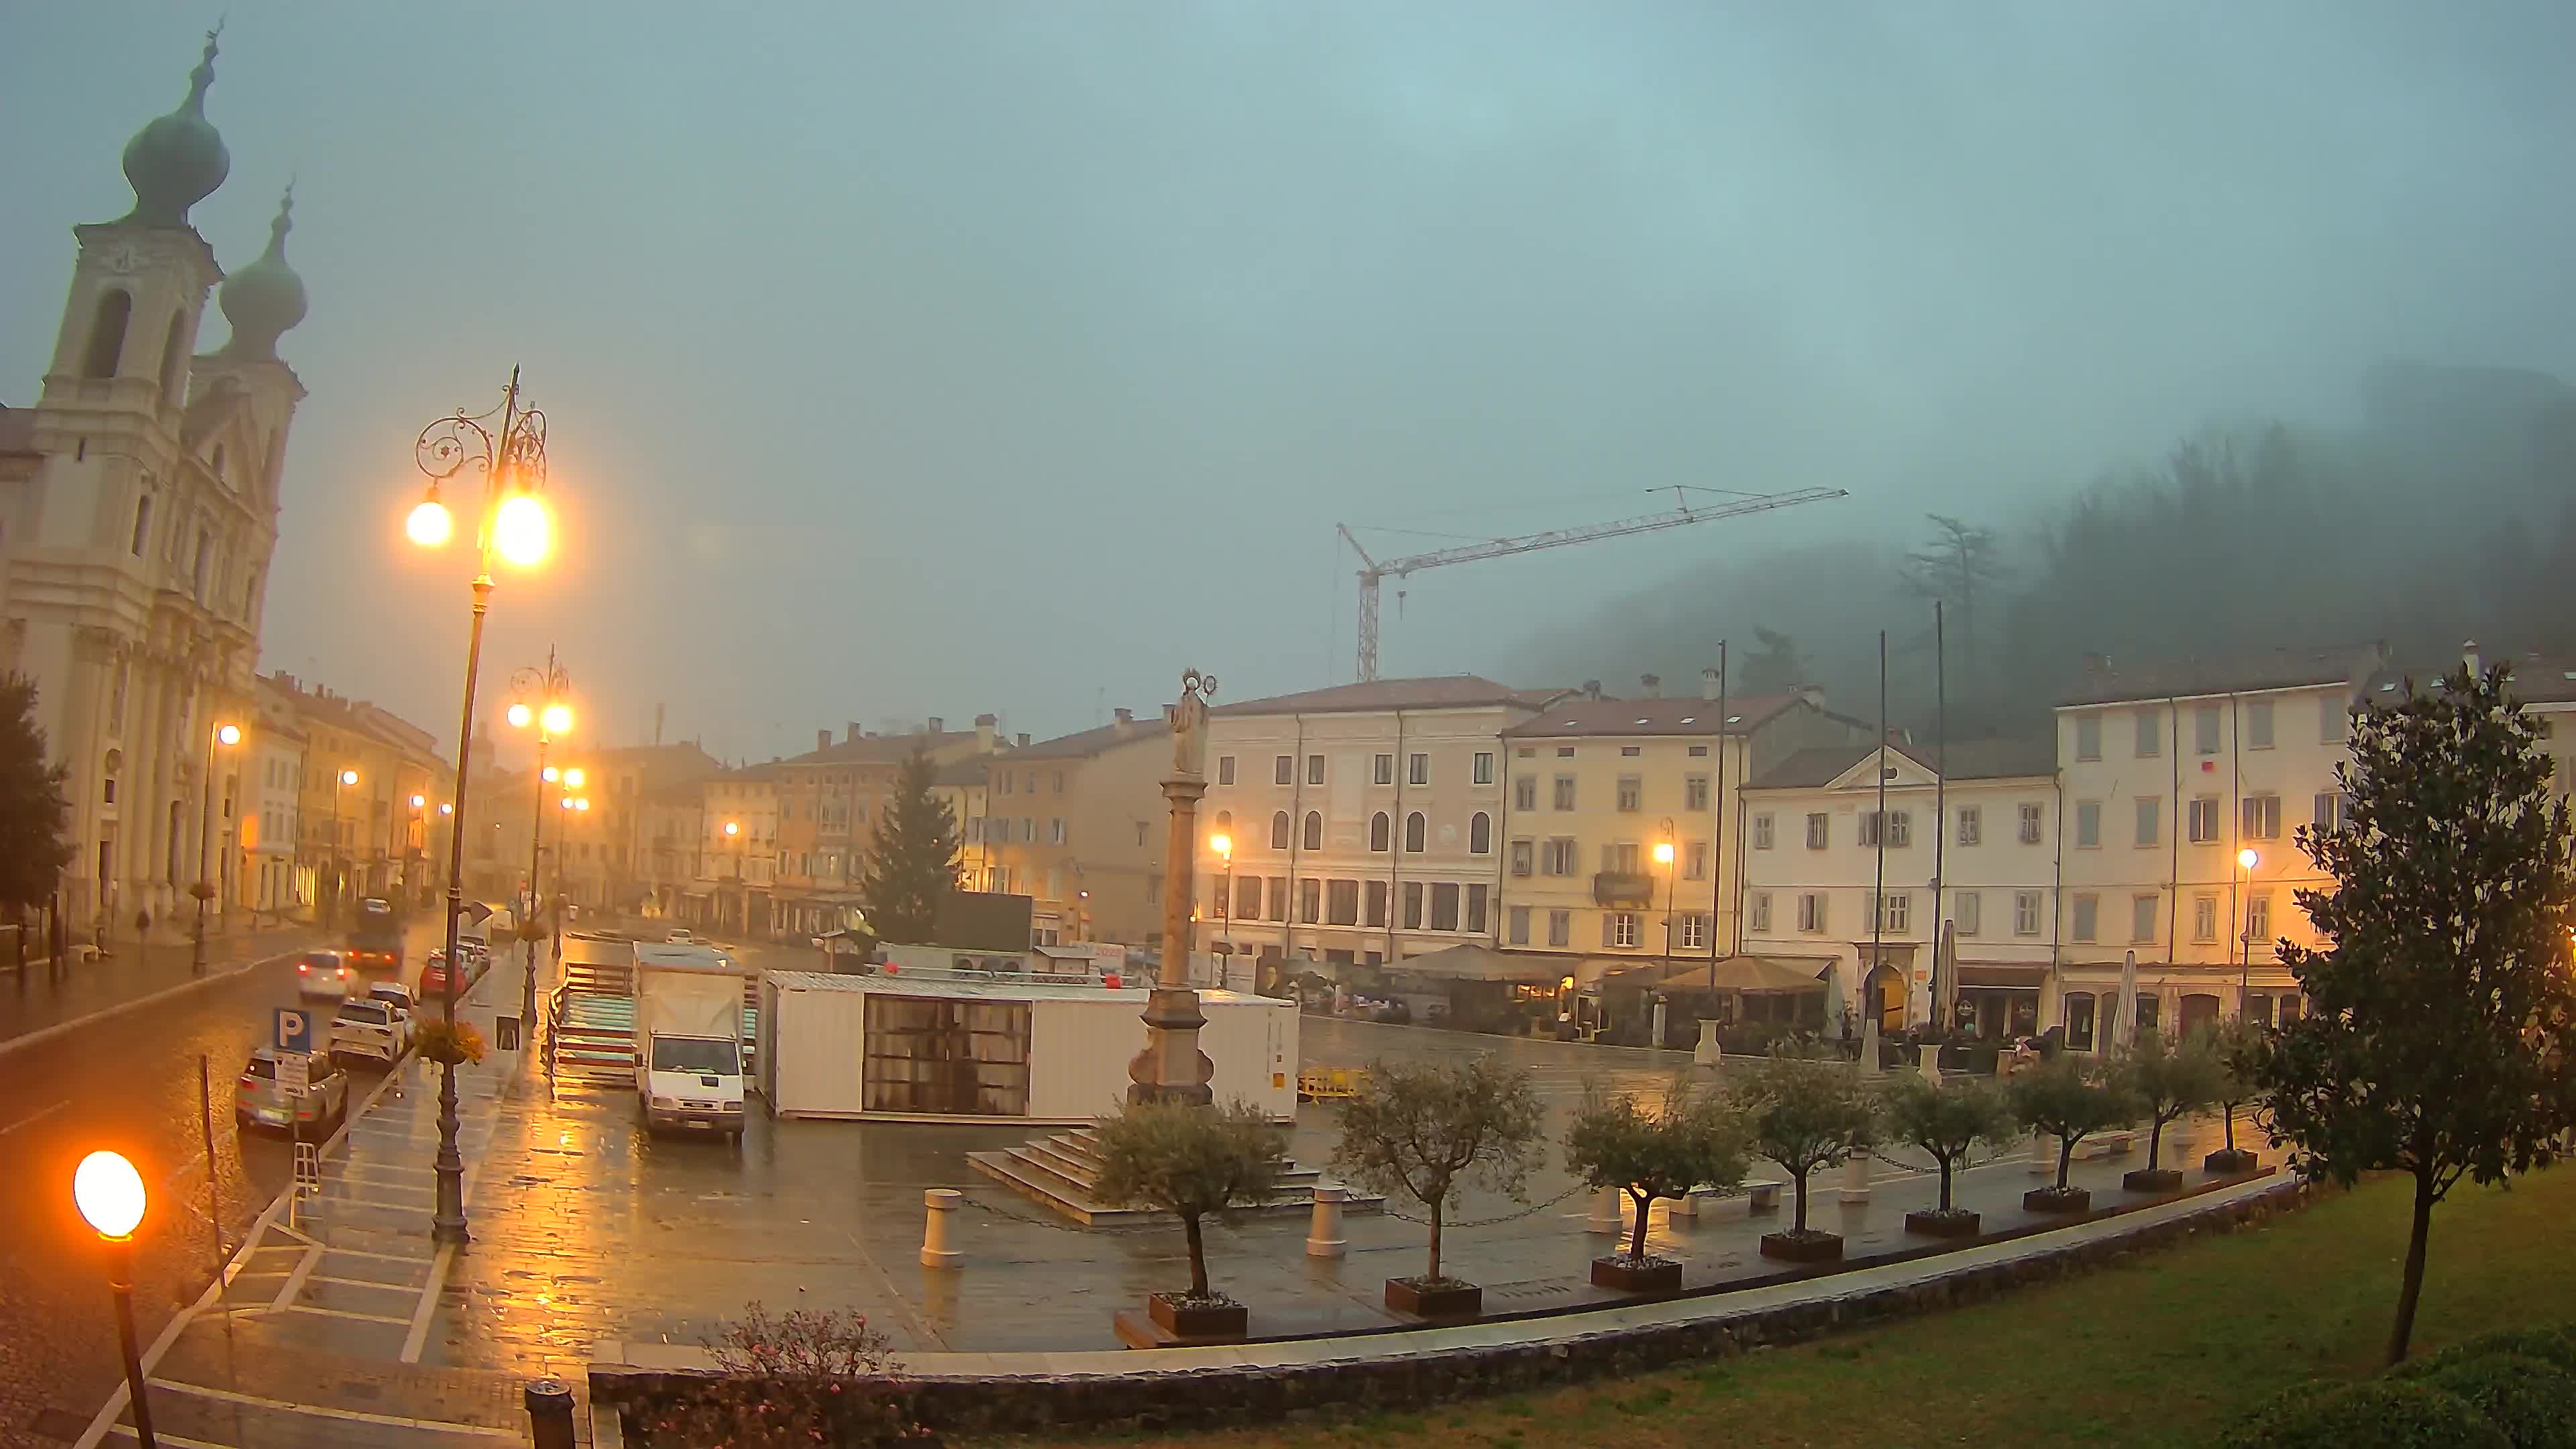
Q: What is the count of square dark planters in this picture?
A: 8